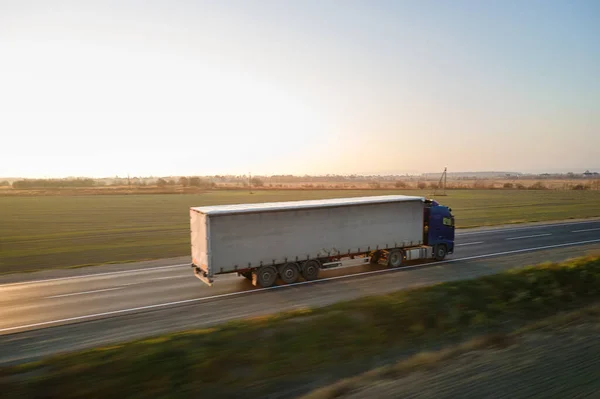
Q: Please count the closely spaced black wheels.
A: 3